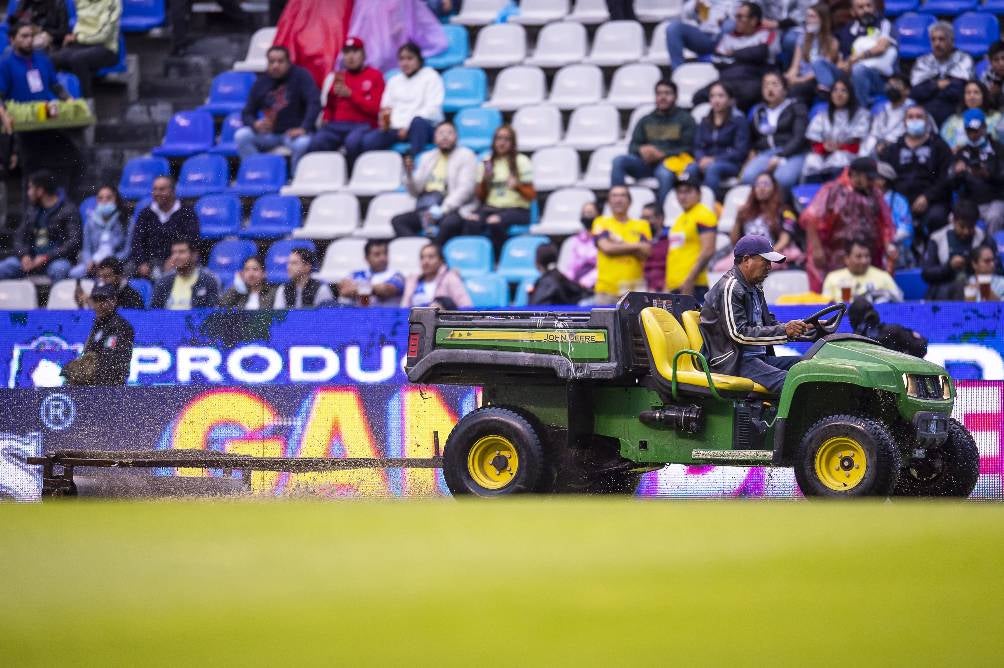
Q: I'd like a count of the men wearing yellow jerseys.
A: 2